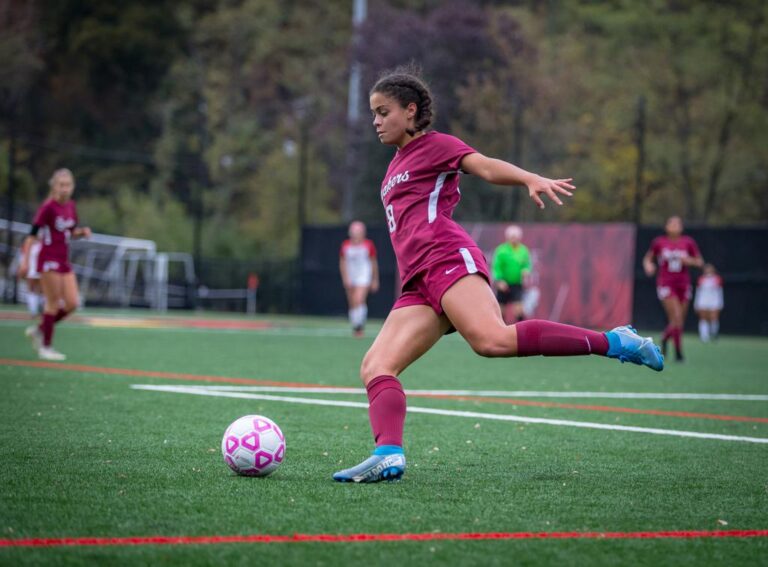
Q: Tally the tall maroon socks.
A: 6